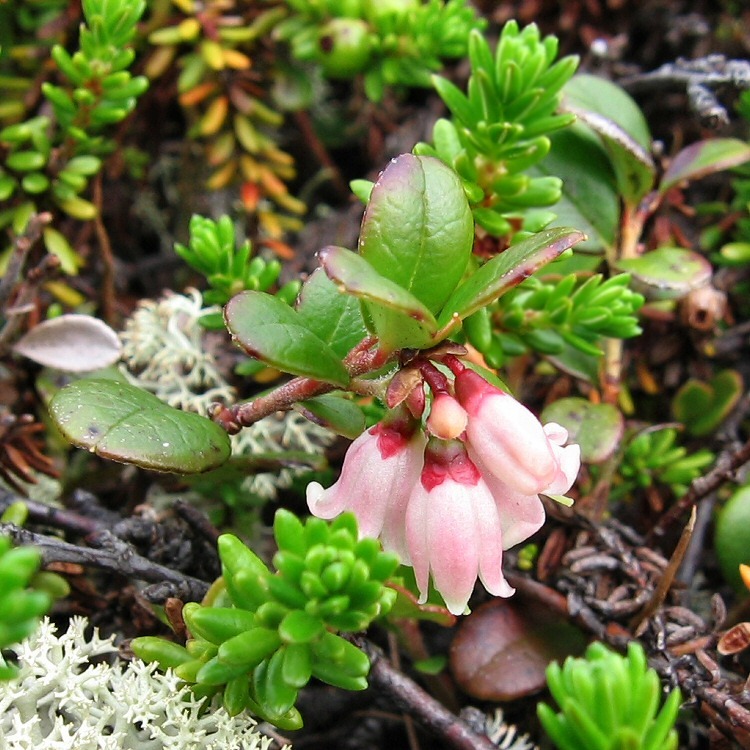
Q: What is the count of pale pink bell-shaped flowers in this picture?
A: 4